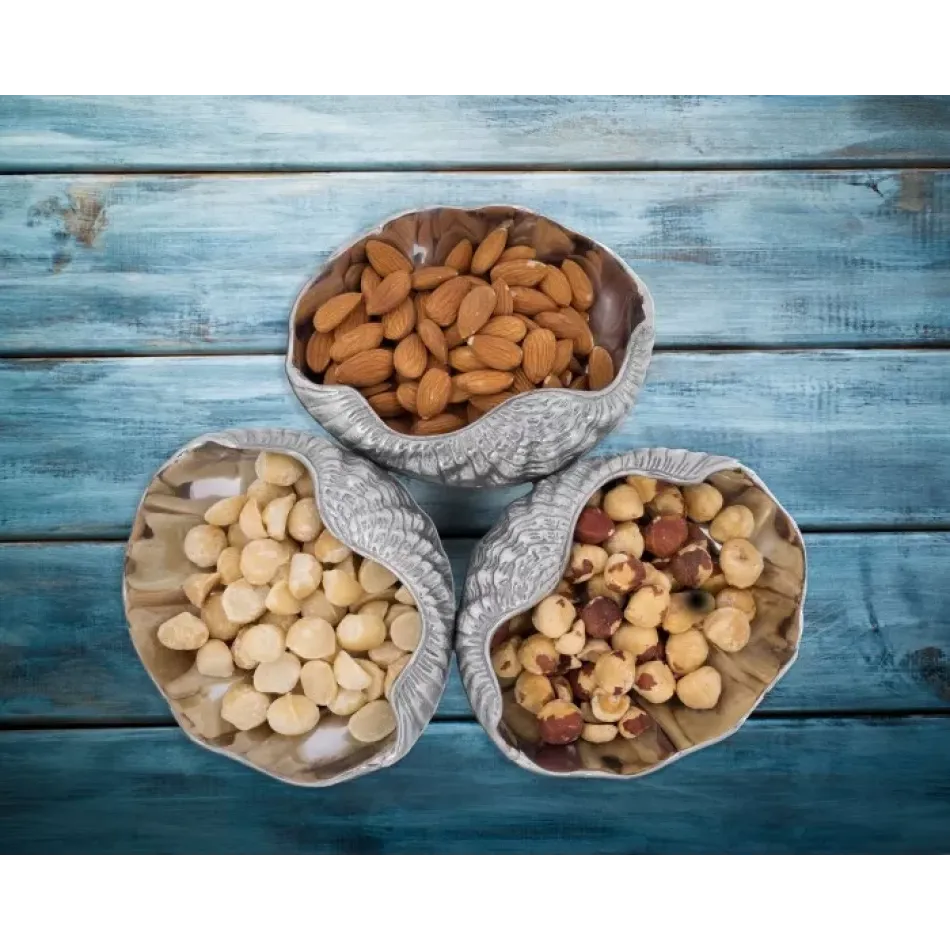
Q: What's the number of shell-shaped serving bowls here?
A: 3